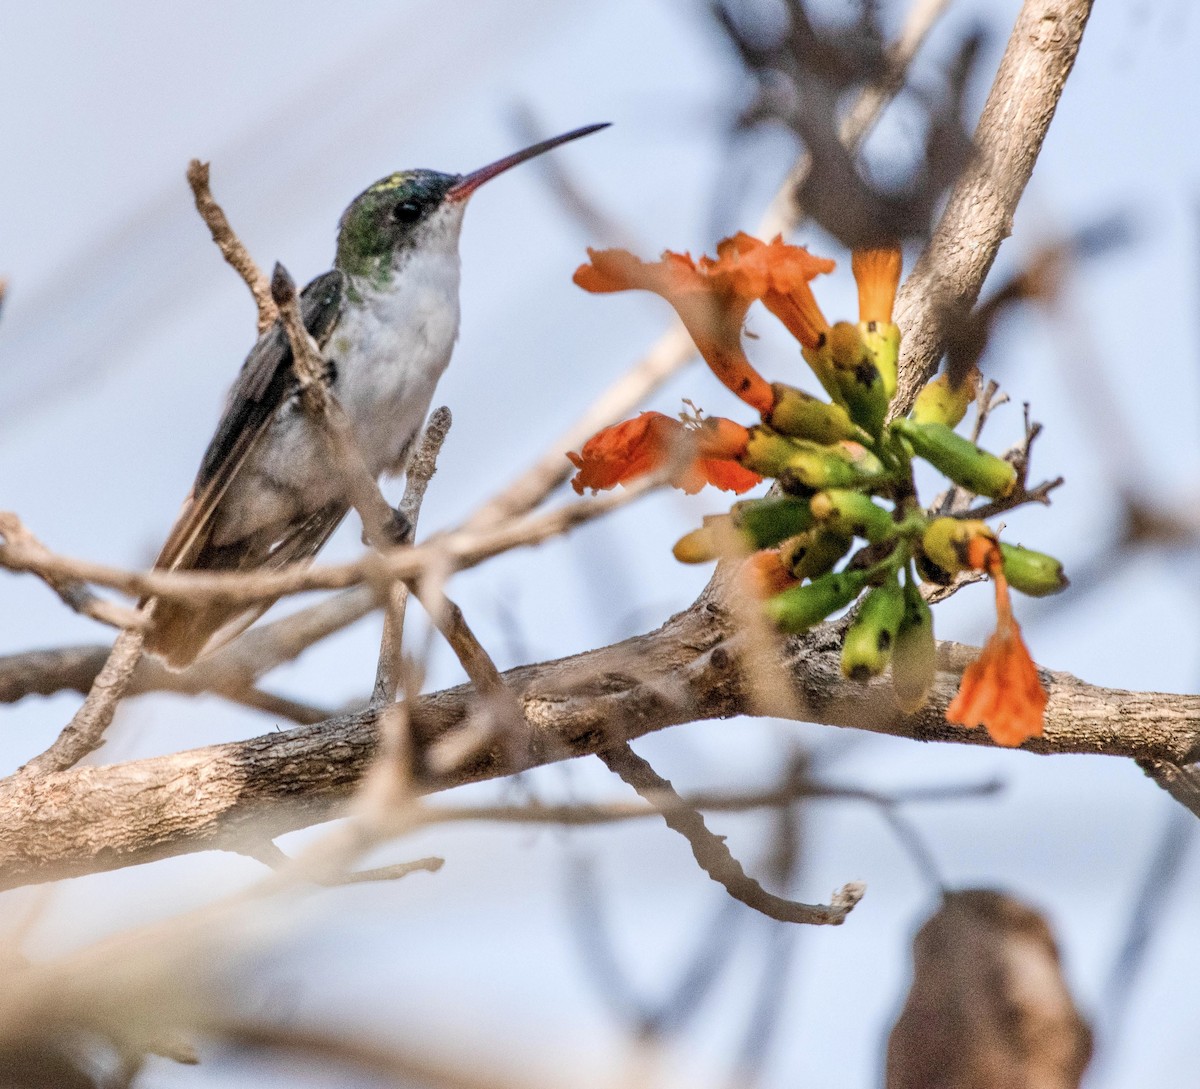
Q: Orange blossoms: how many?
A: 5